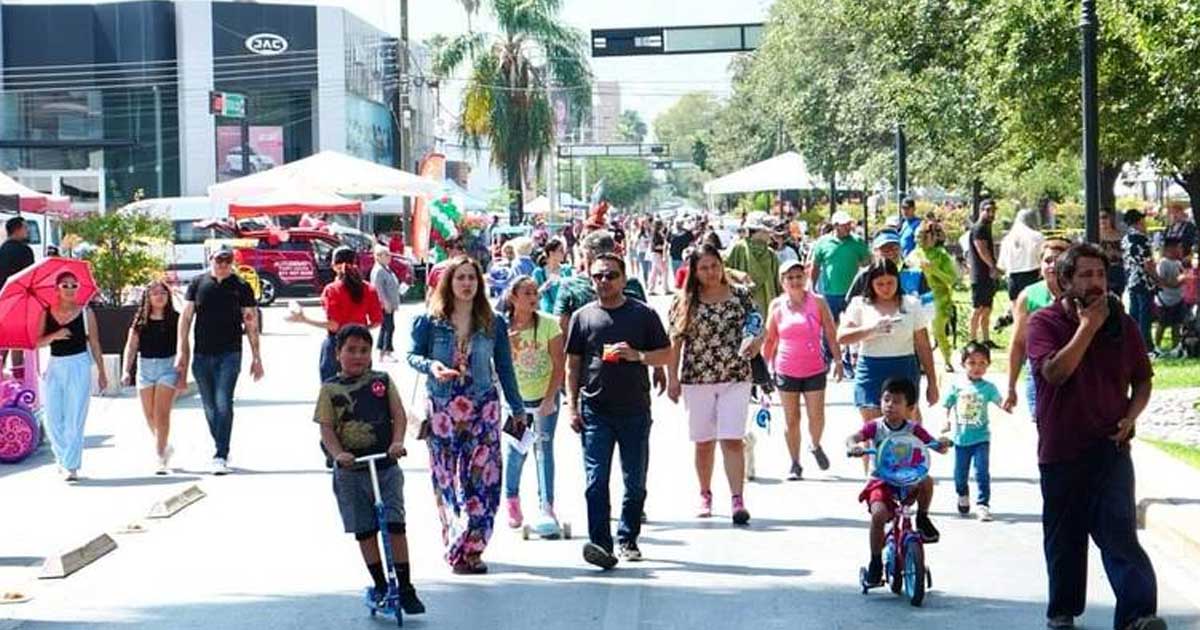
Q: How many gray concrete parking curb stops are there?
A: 2